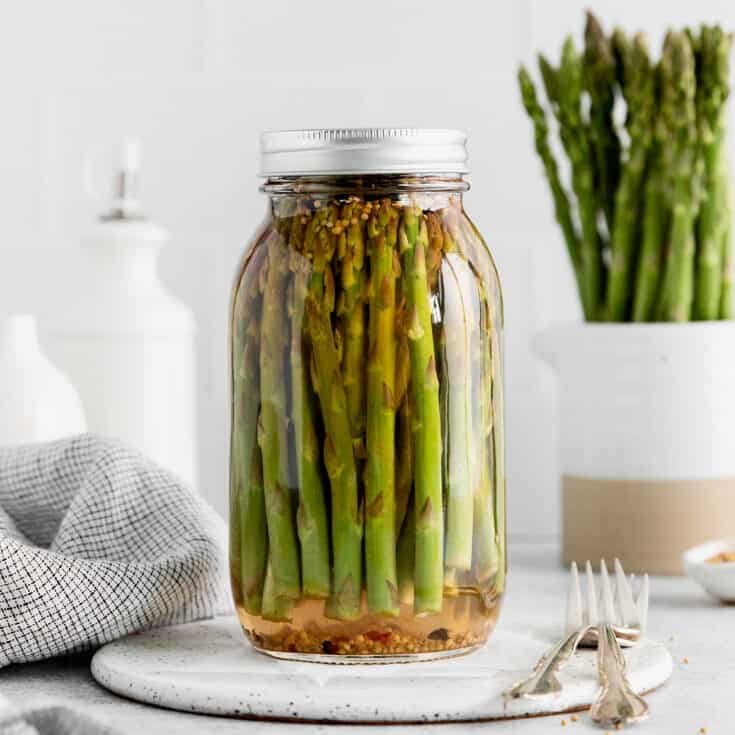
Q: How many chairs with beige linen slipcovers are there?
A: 0